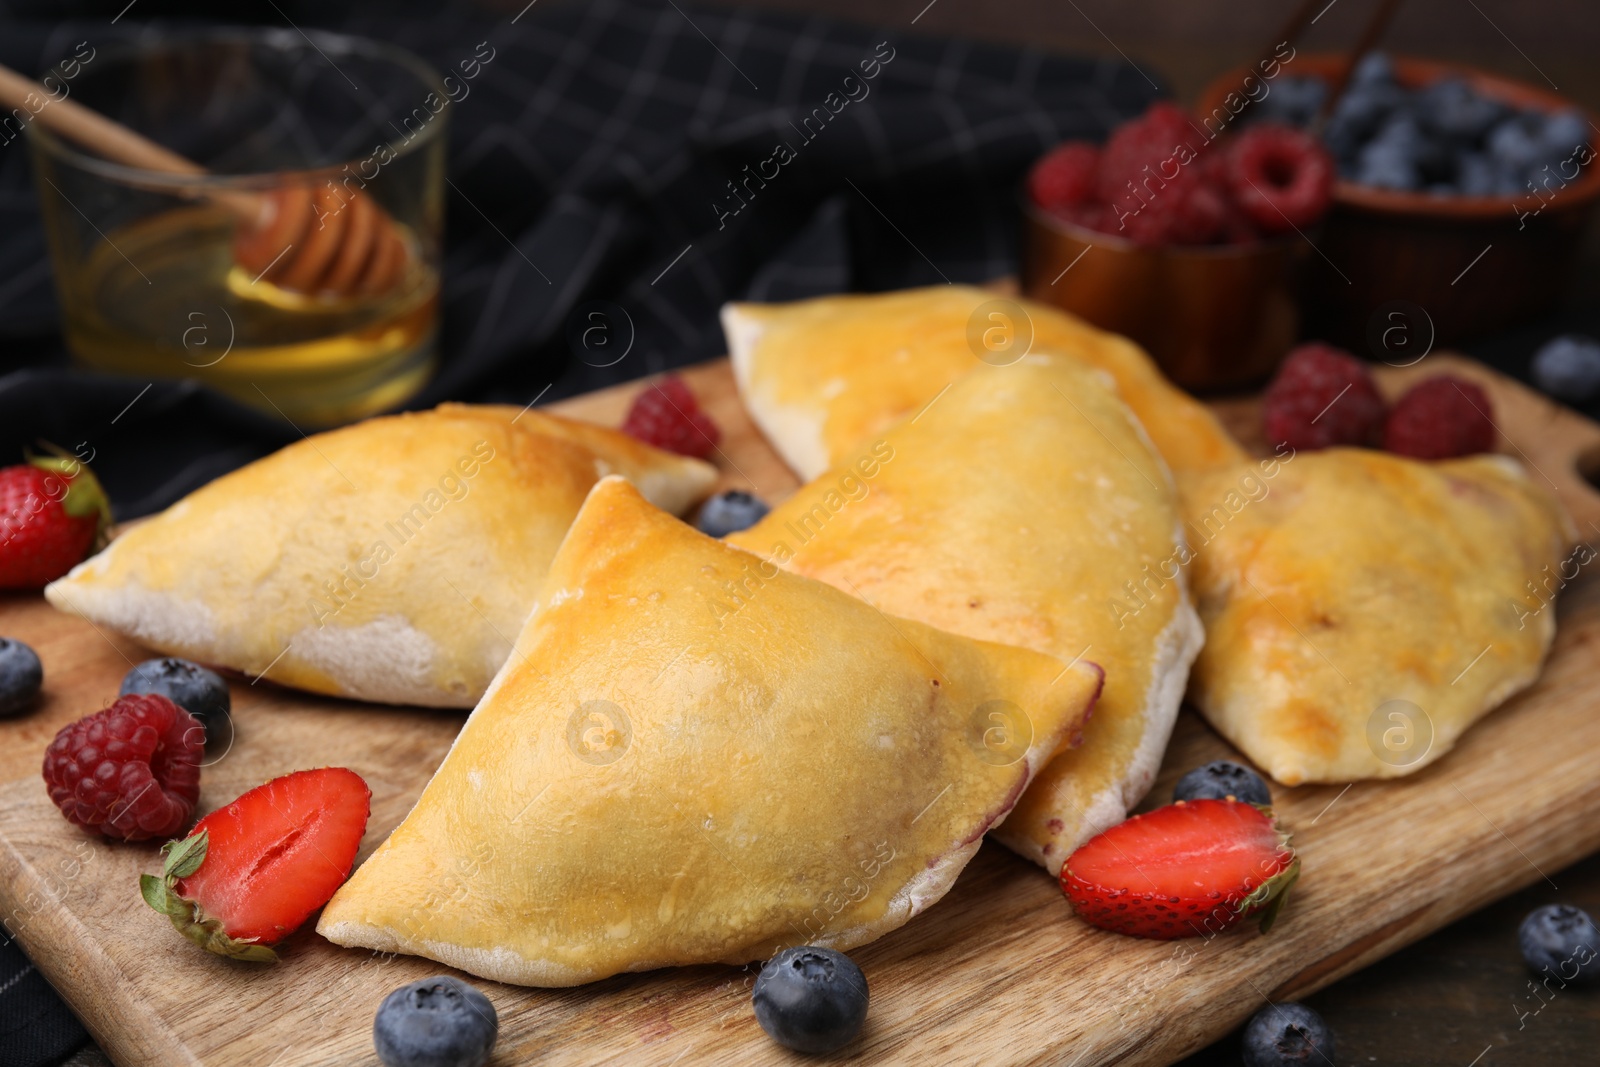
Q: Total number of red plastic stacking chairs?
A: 0